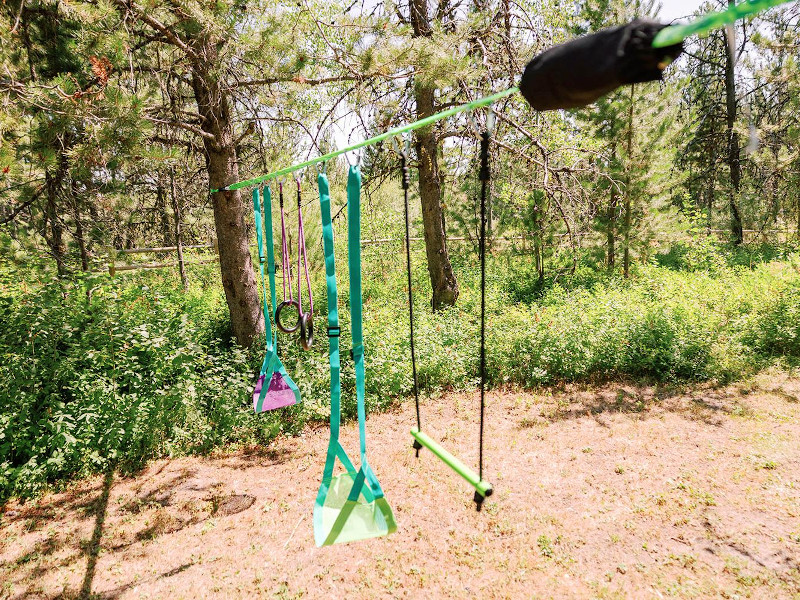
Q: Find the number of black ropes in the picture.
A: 2